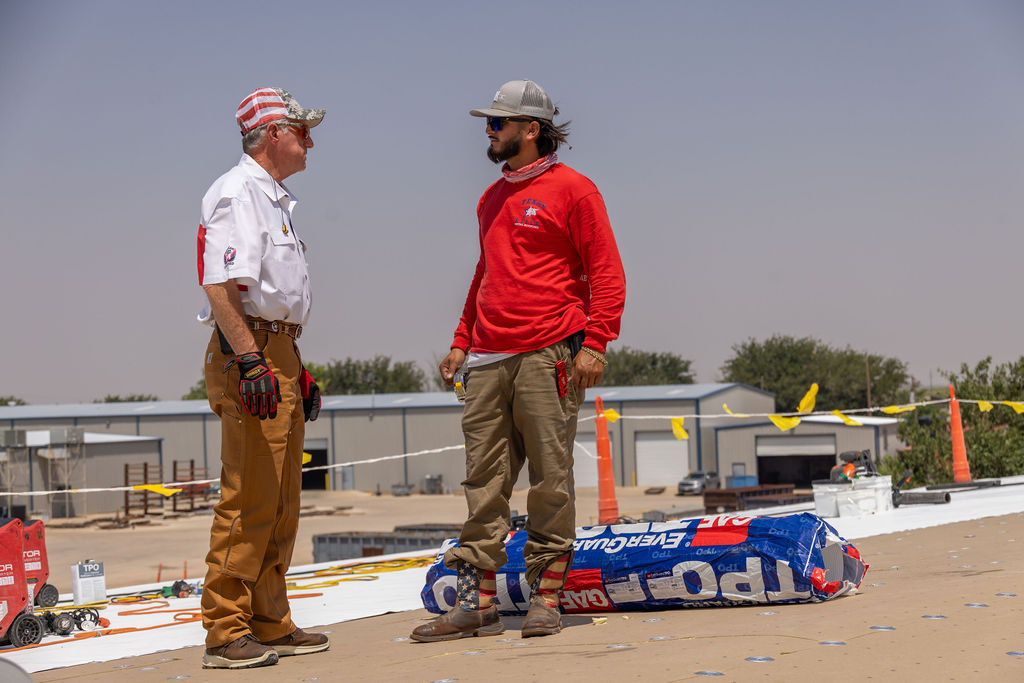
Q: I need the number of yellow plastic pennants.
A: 11